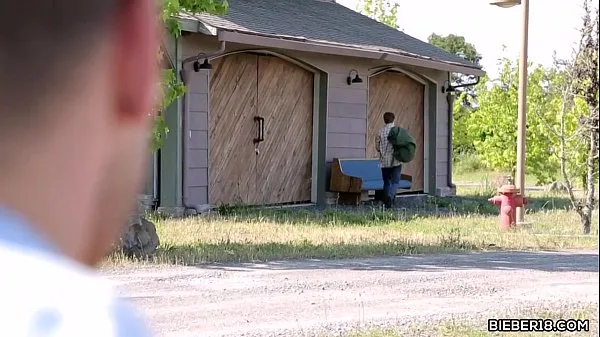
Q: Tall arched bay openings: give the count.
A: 2